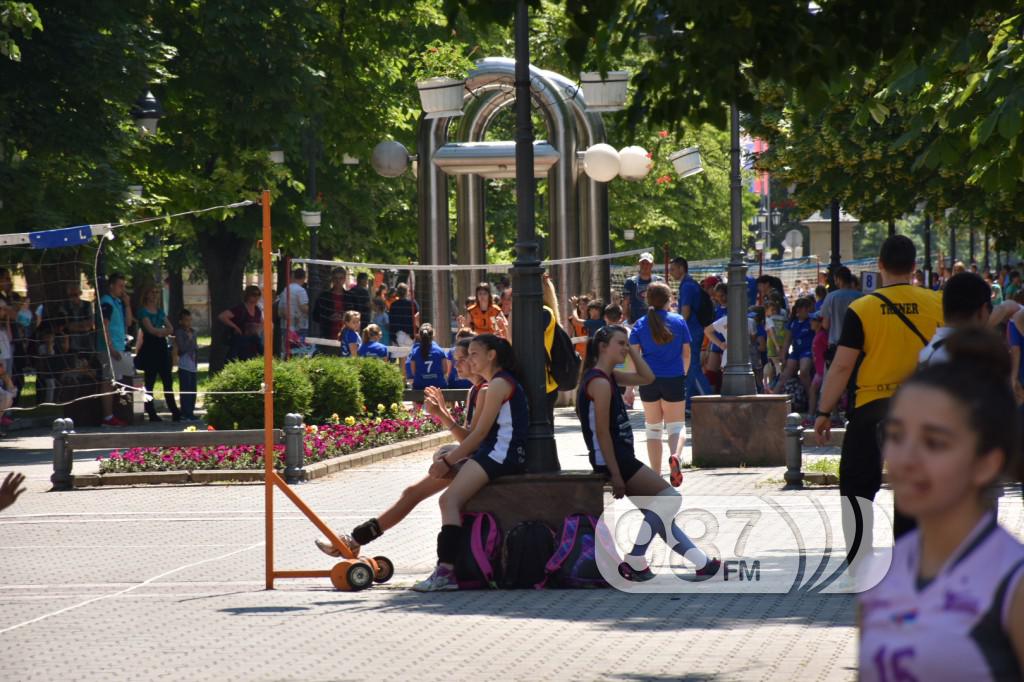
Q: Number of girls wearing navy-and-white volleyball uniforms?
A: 3